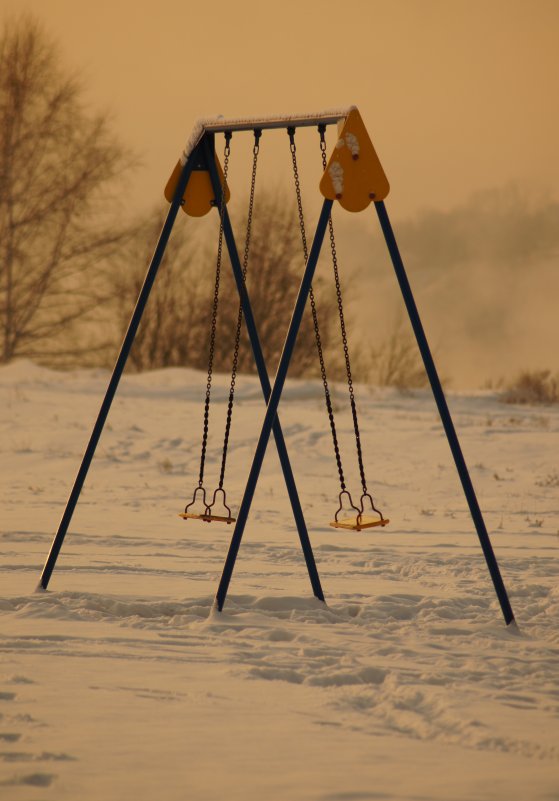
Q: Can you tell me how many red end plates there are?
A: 0